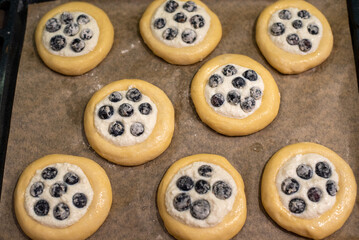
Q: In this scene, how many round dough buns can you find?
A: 8